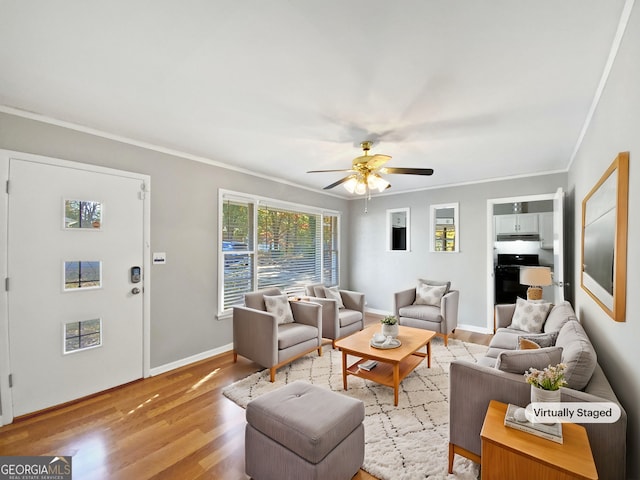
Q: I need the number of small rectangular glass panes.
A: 3